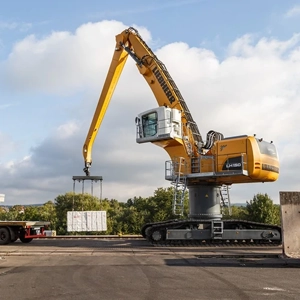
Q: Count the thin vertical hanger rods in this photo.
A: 4